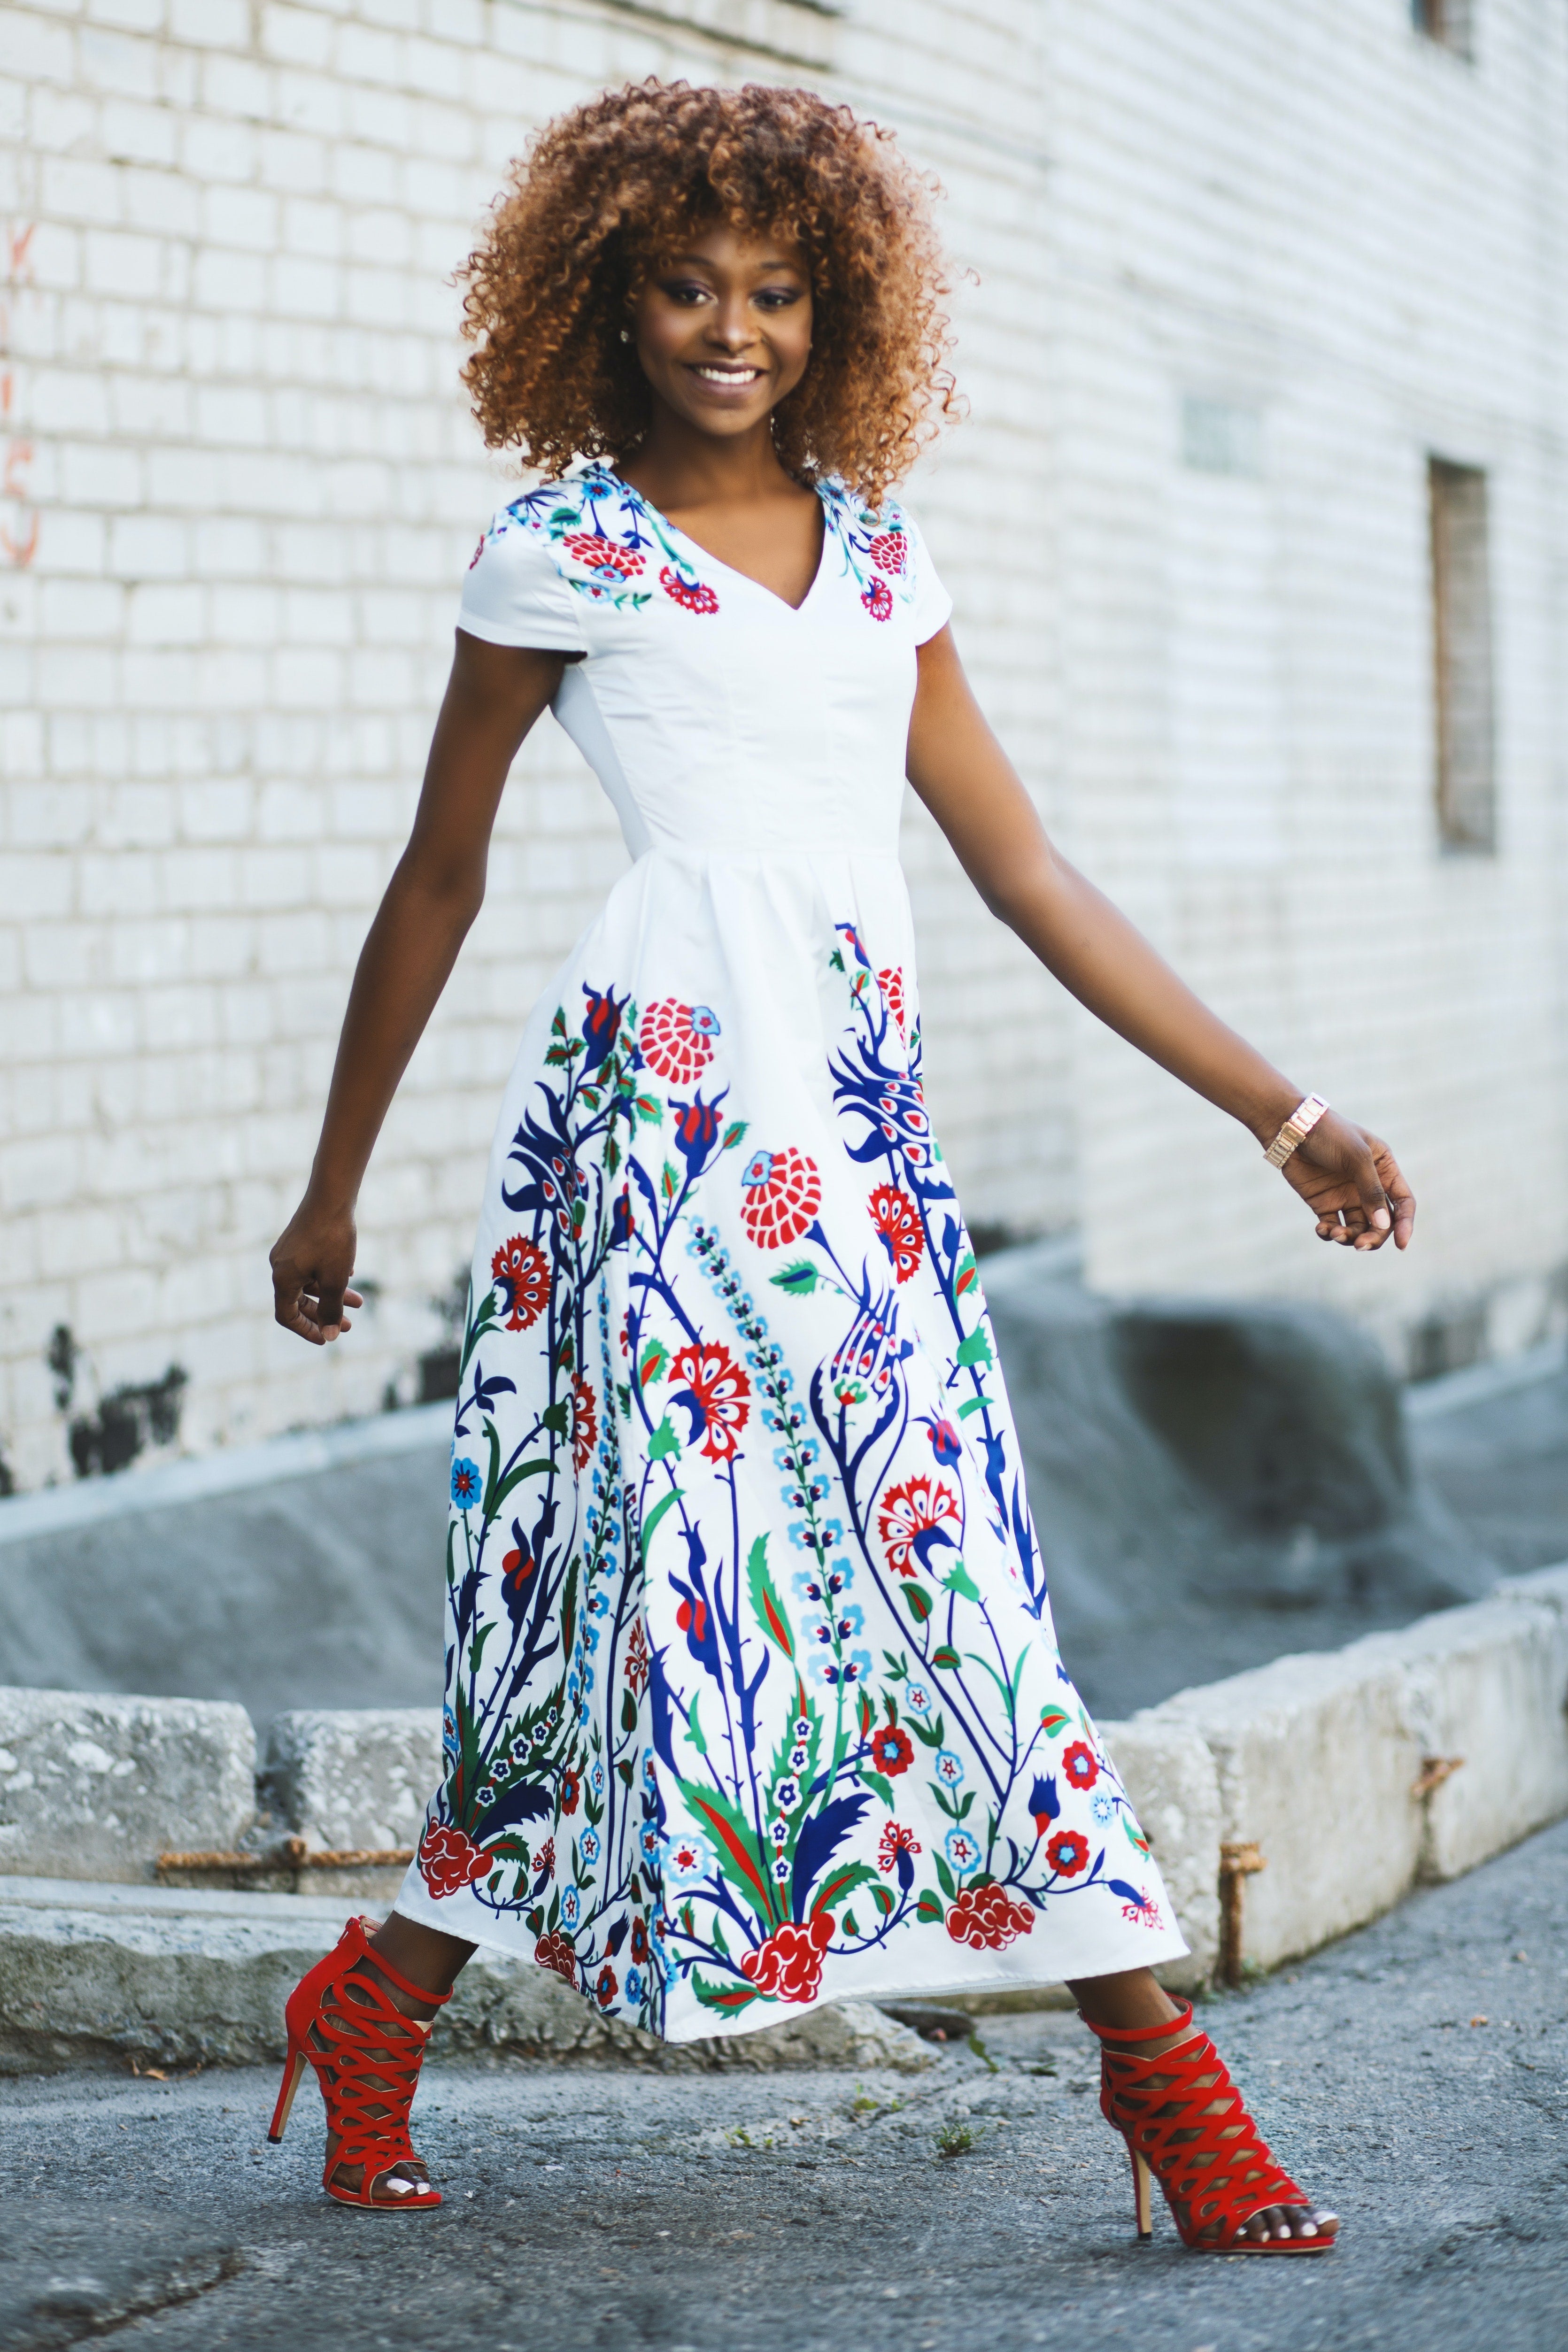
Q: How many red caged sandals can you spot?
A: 2